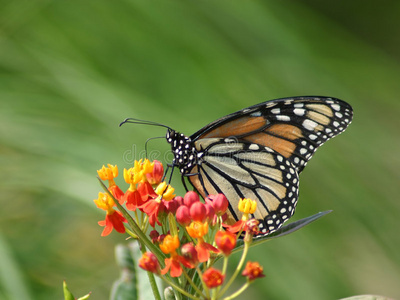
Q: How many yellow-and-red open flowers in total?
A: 8